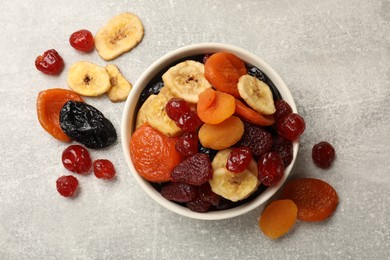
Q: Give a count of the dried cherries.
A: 13